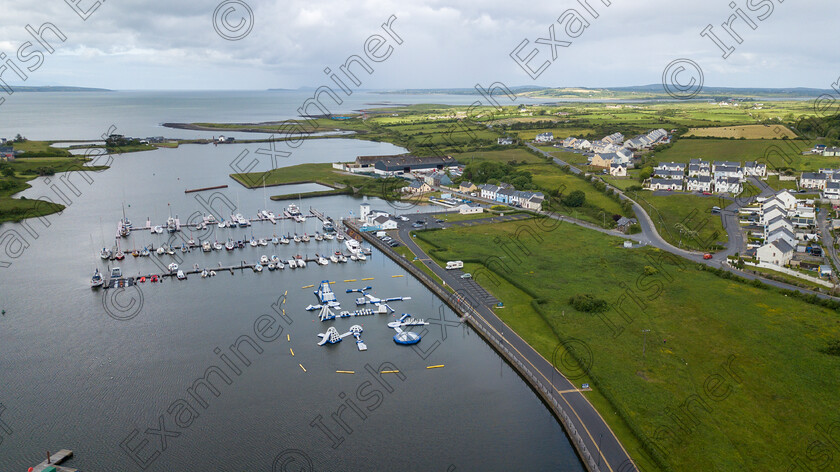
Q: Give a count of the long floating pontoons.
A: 3